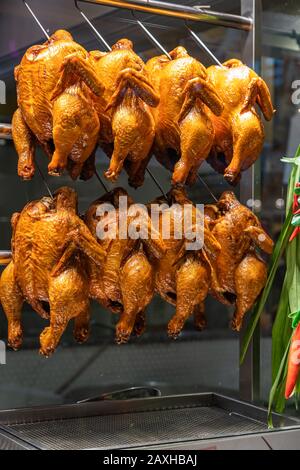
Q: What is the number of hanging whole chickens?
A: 8